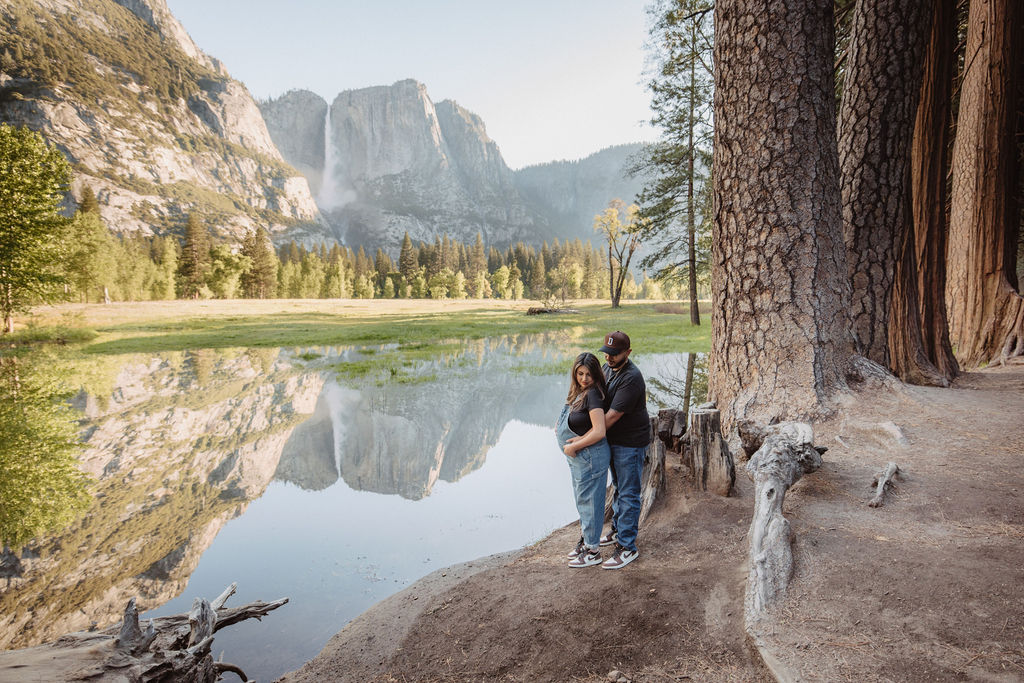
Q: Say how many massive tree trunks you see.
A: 4